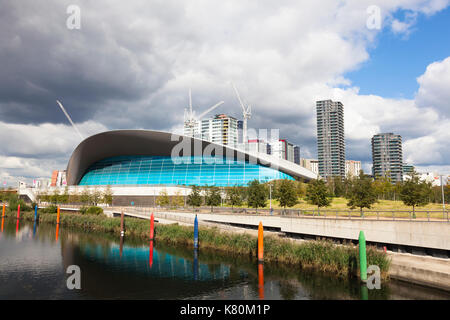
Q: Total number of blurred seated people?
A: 0